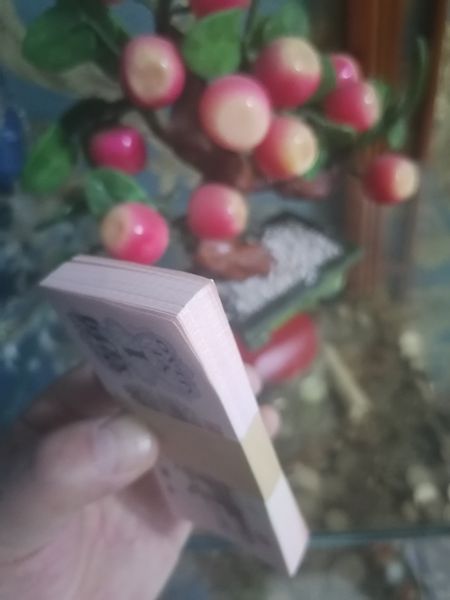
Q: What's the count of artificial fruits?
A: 11